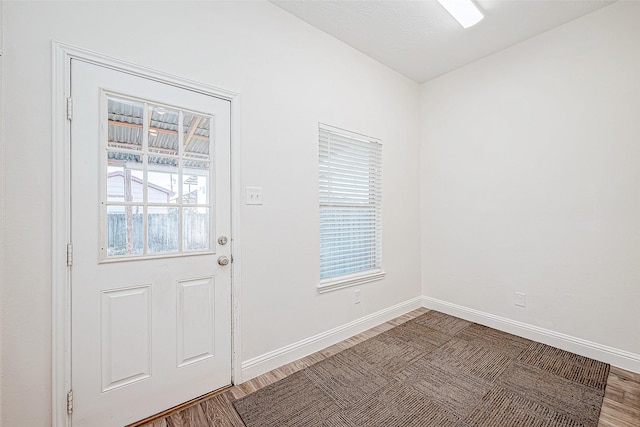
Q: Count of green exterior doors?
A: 0